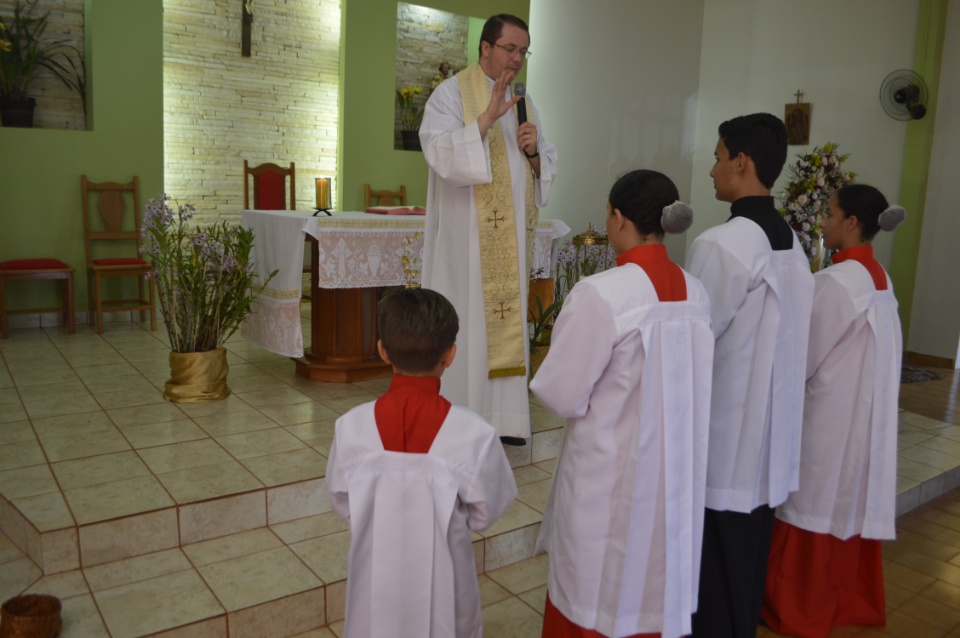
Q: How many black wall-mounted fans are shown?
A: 1